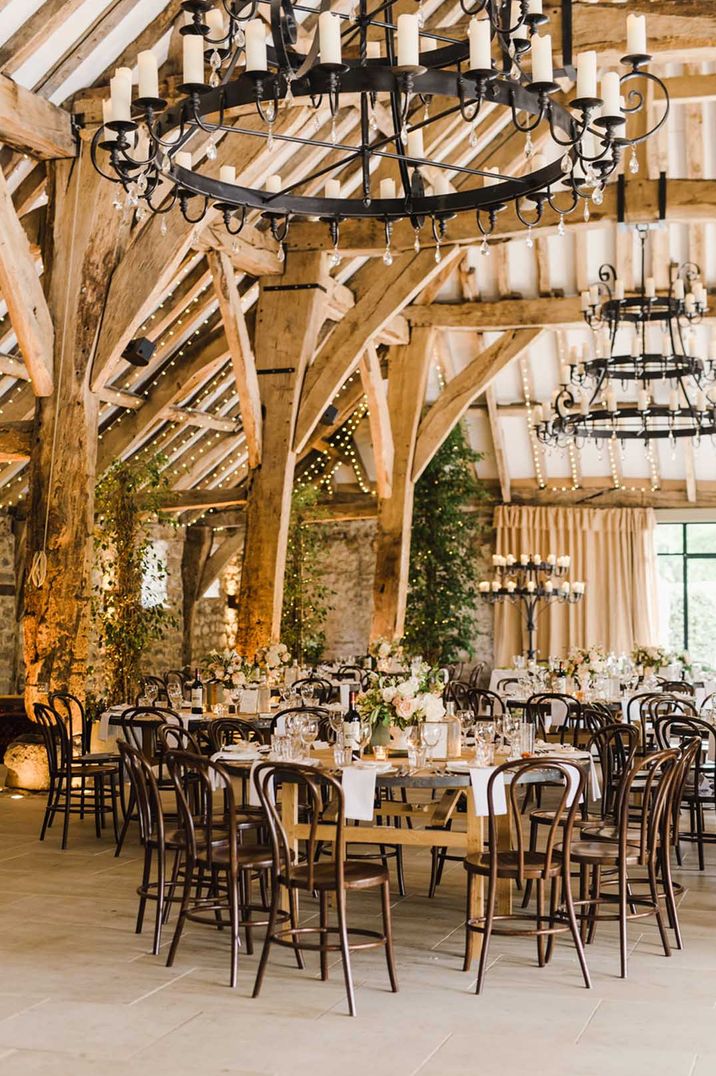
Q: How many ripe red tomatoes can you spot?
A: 0